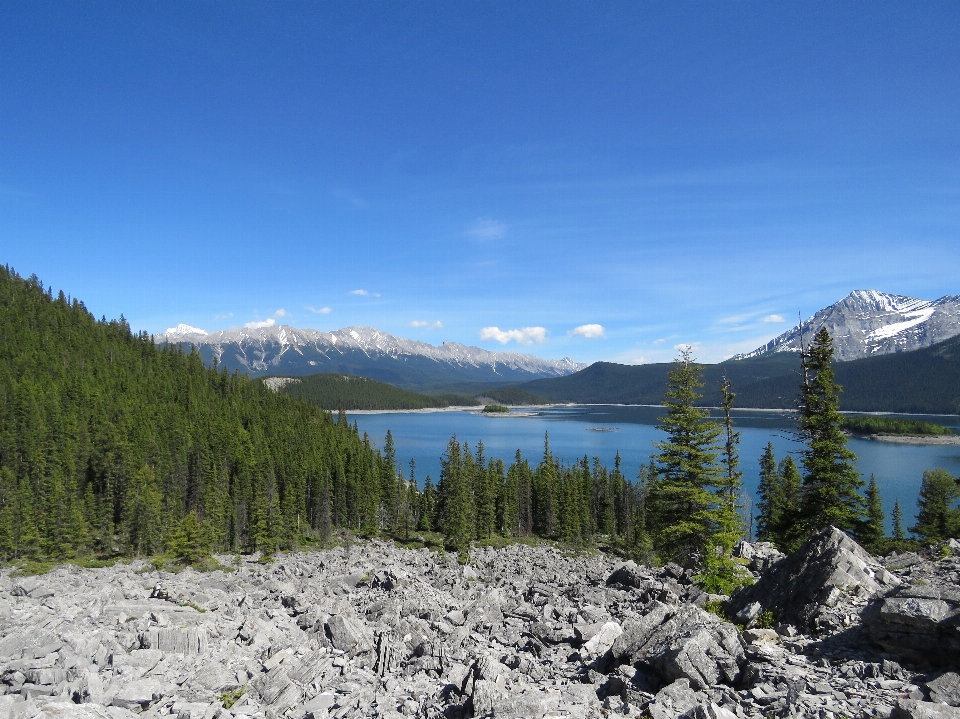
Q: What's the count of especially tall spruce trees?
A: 3